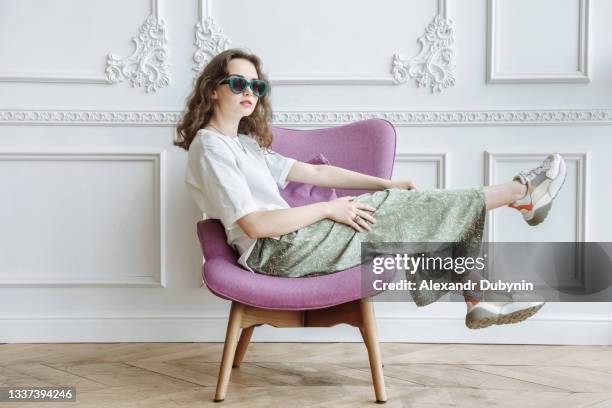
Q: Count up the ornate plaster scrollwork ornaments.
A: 3